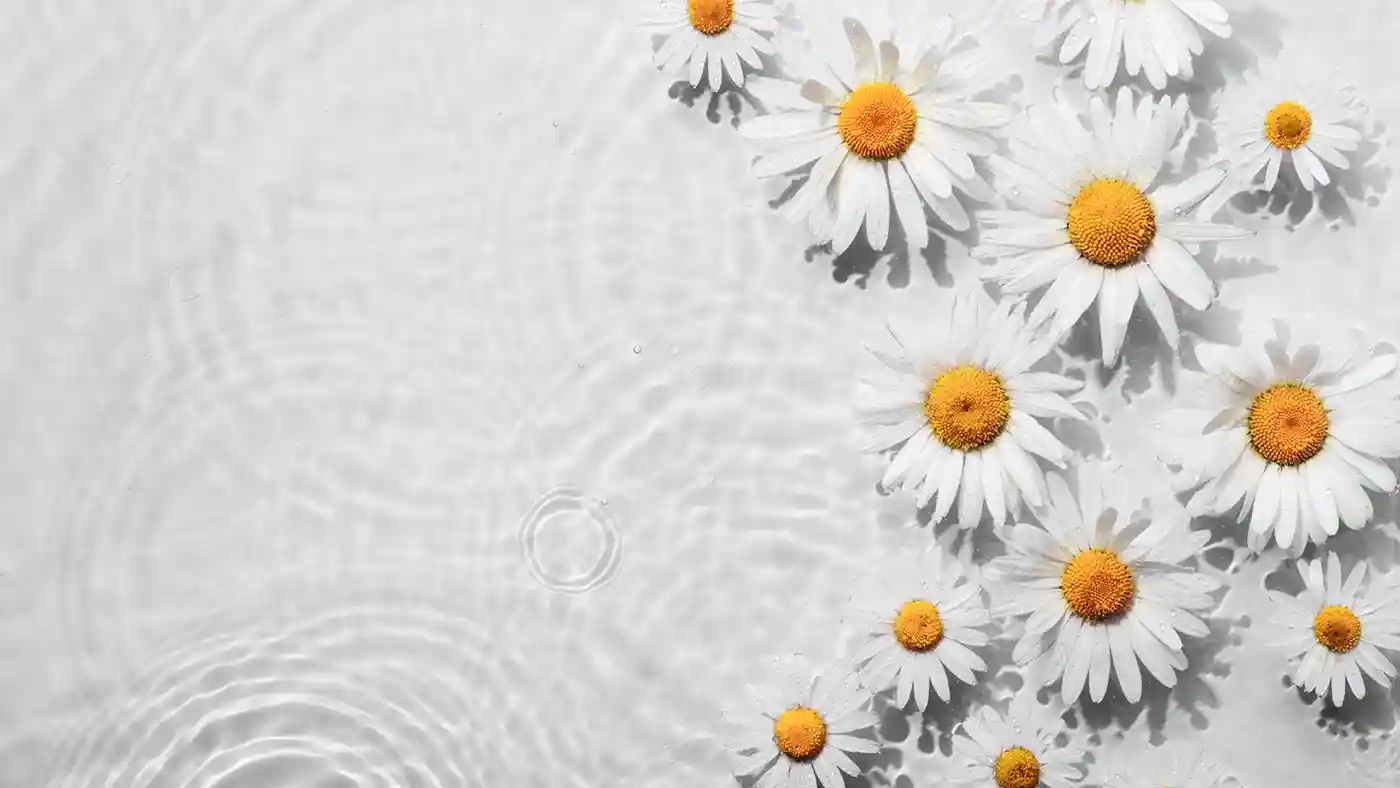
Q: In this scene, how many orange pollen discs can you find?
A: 11